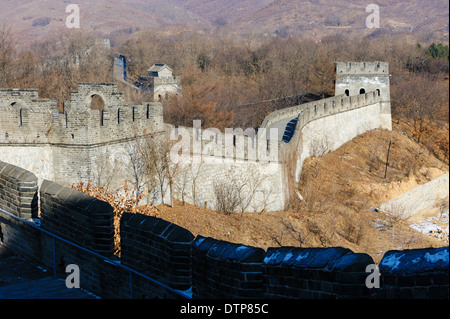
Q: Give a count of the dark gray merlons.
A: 6